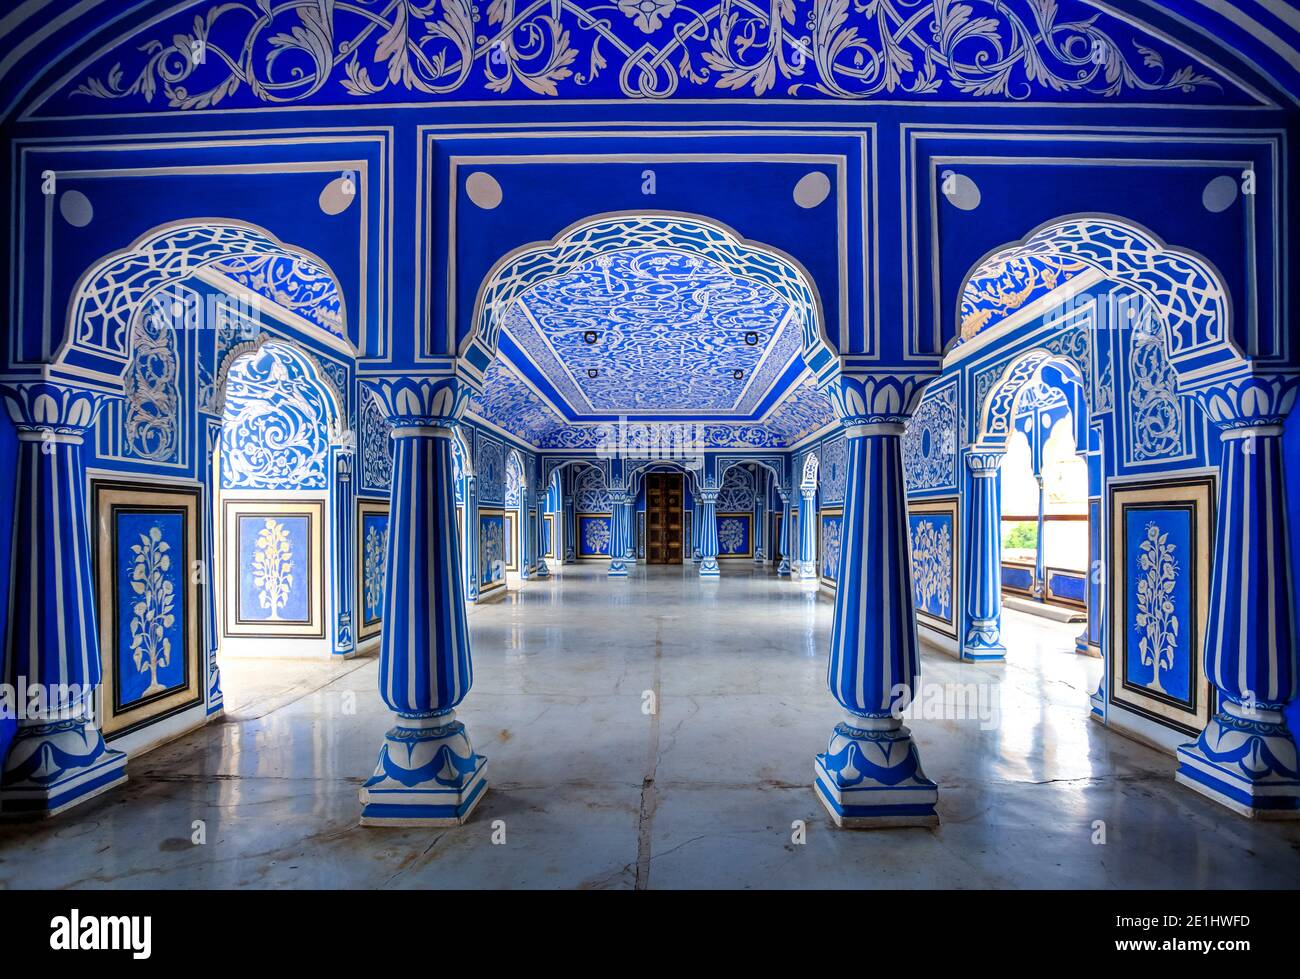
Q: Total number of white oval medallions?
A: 6